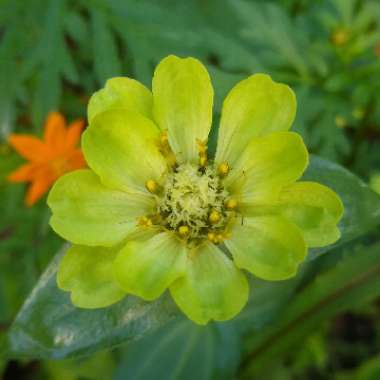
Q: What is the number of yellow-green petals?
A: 11